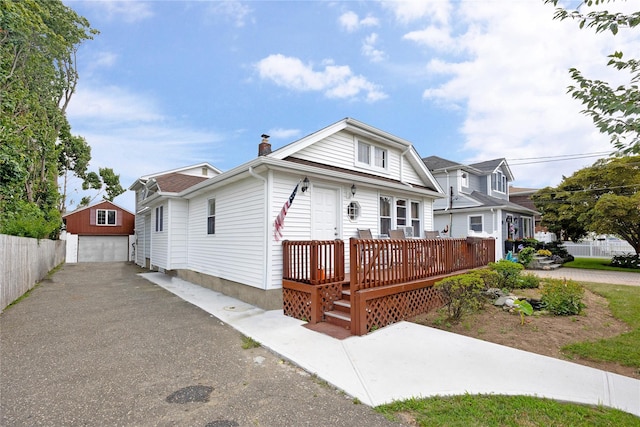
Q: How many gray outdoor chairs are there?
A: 3